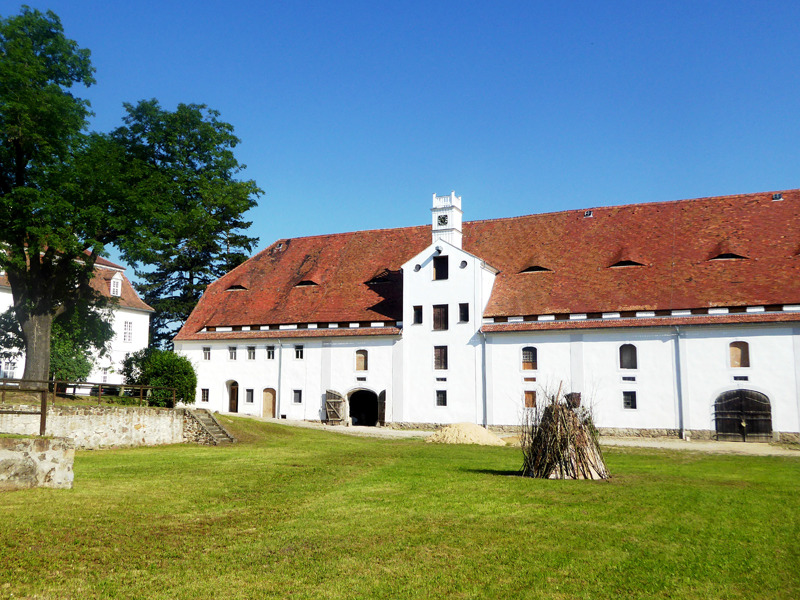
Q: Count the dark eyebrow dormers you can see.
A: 6